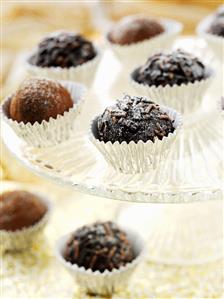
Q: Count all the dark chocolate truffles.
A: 5